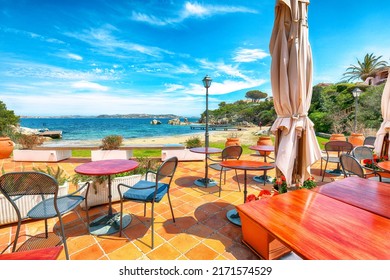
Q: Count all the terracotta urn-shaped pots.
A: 5